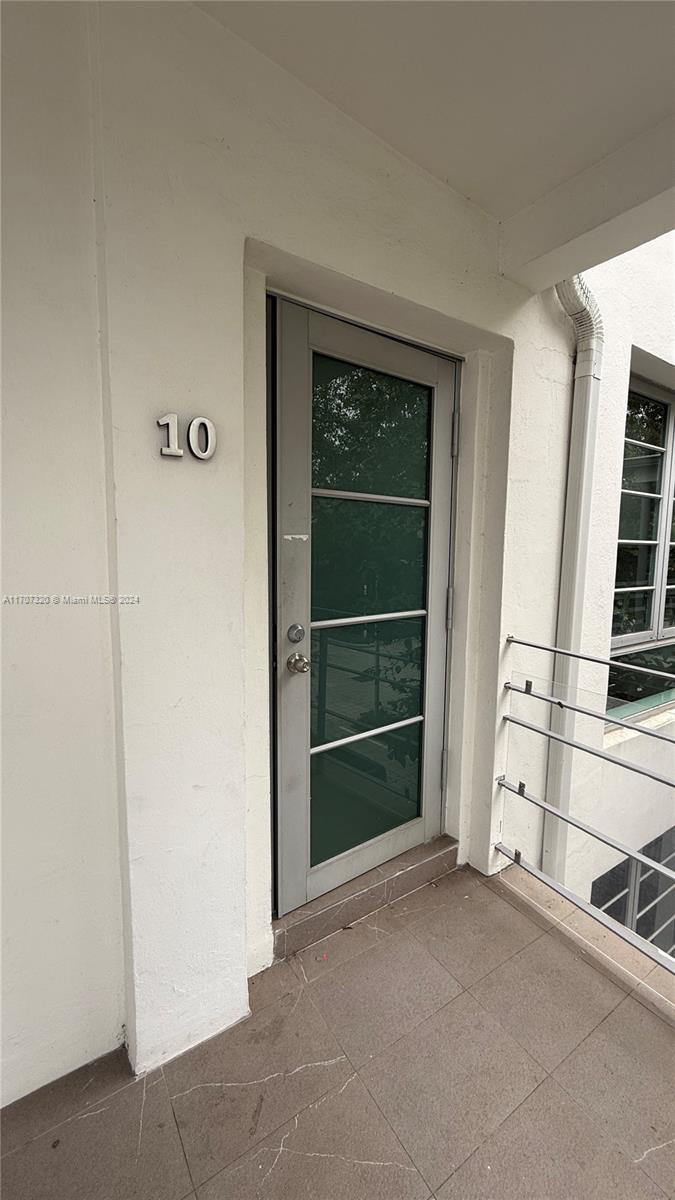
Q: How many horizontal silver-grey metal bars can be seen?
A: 5